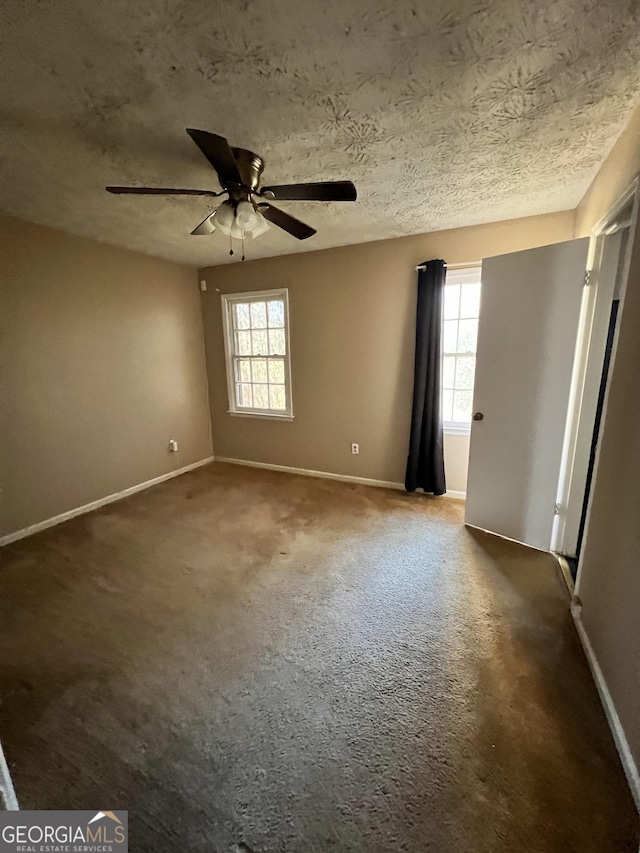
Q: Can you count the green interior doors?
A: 0